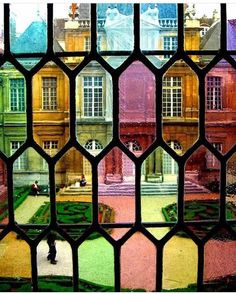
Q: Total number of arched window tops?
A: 3